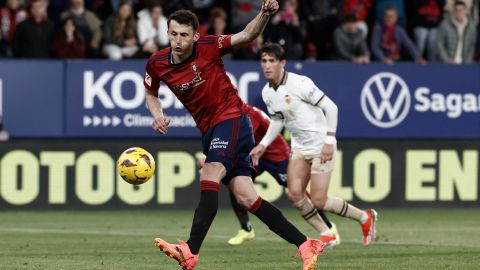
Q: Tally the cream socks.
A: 2